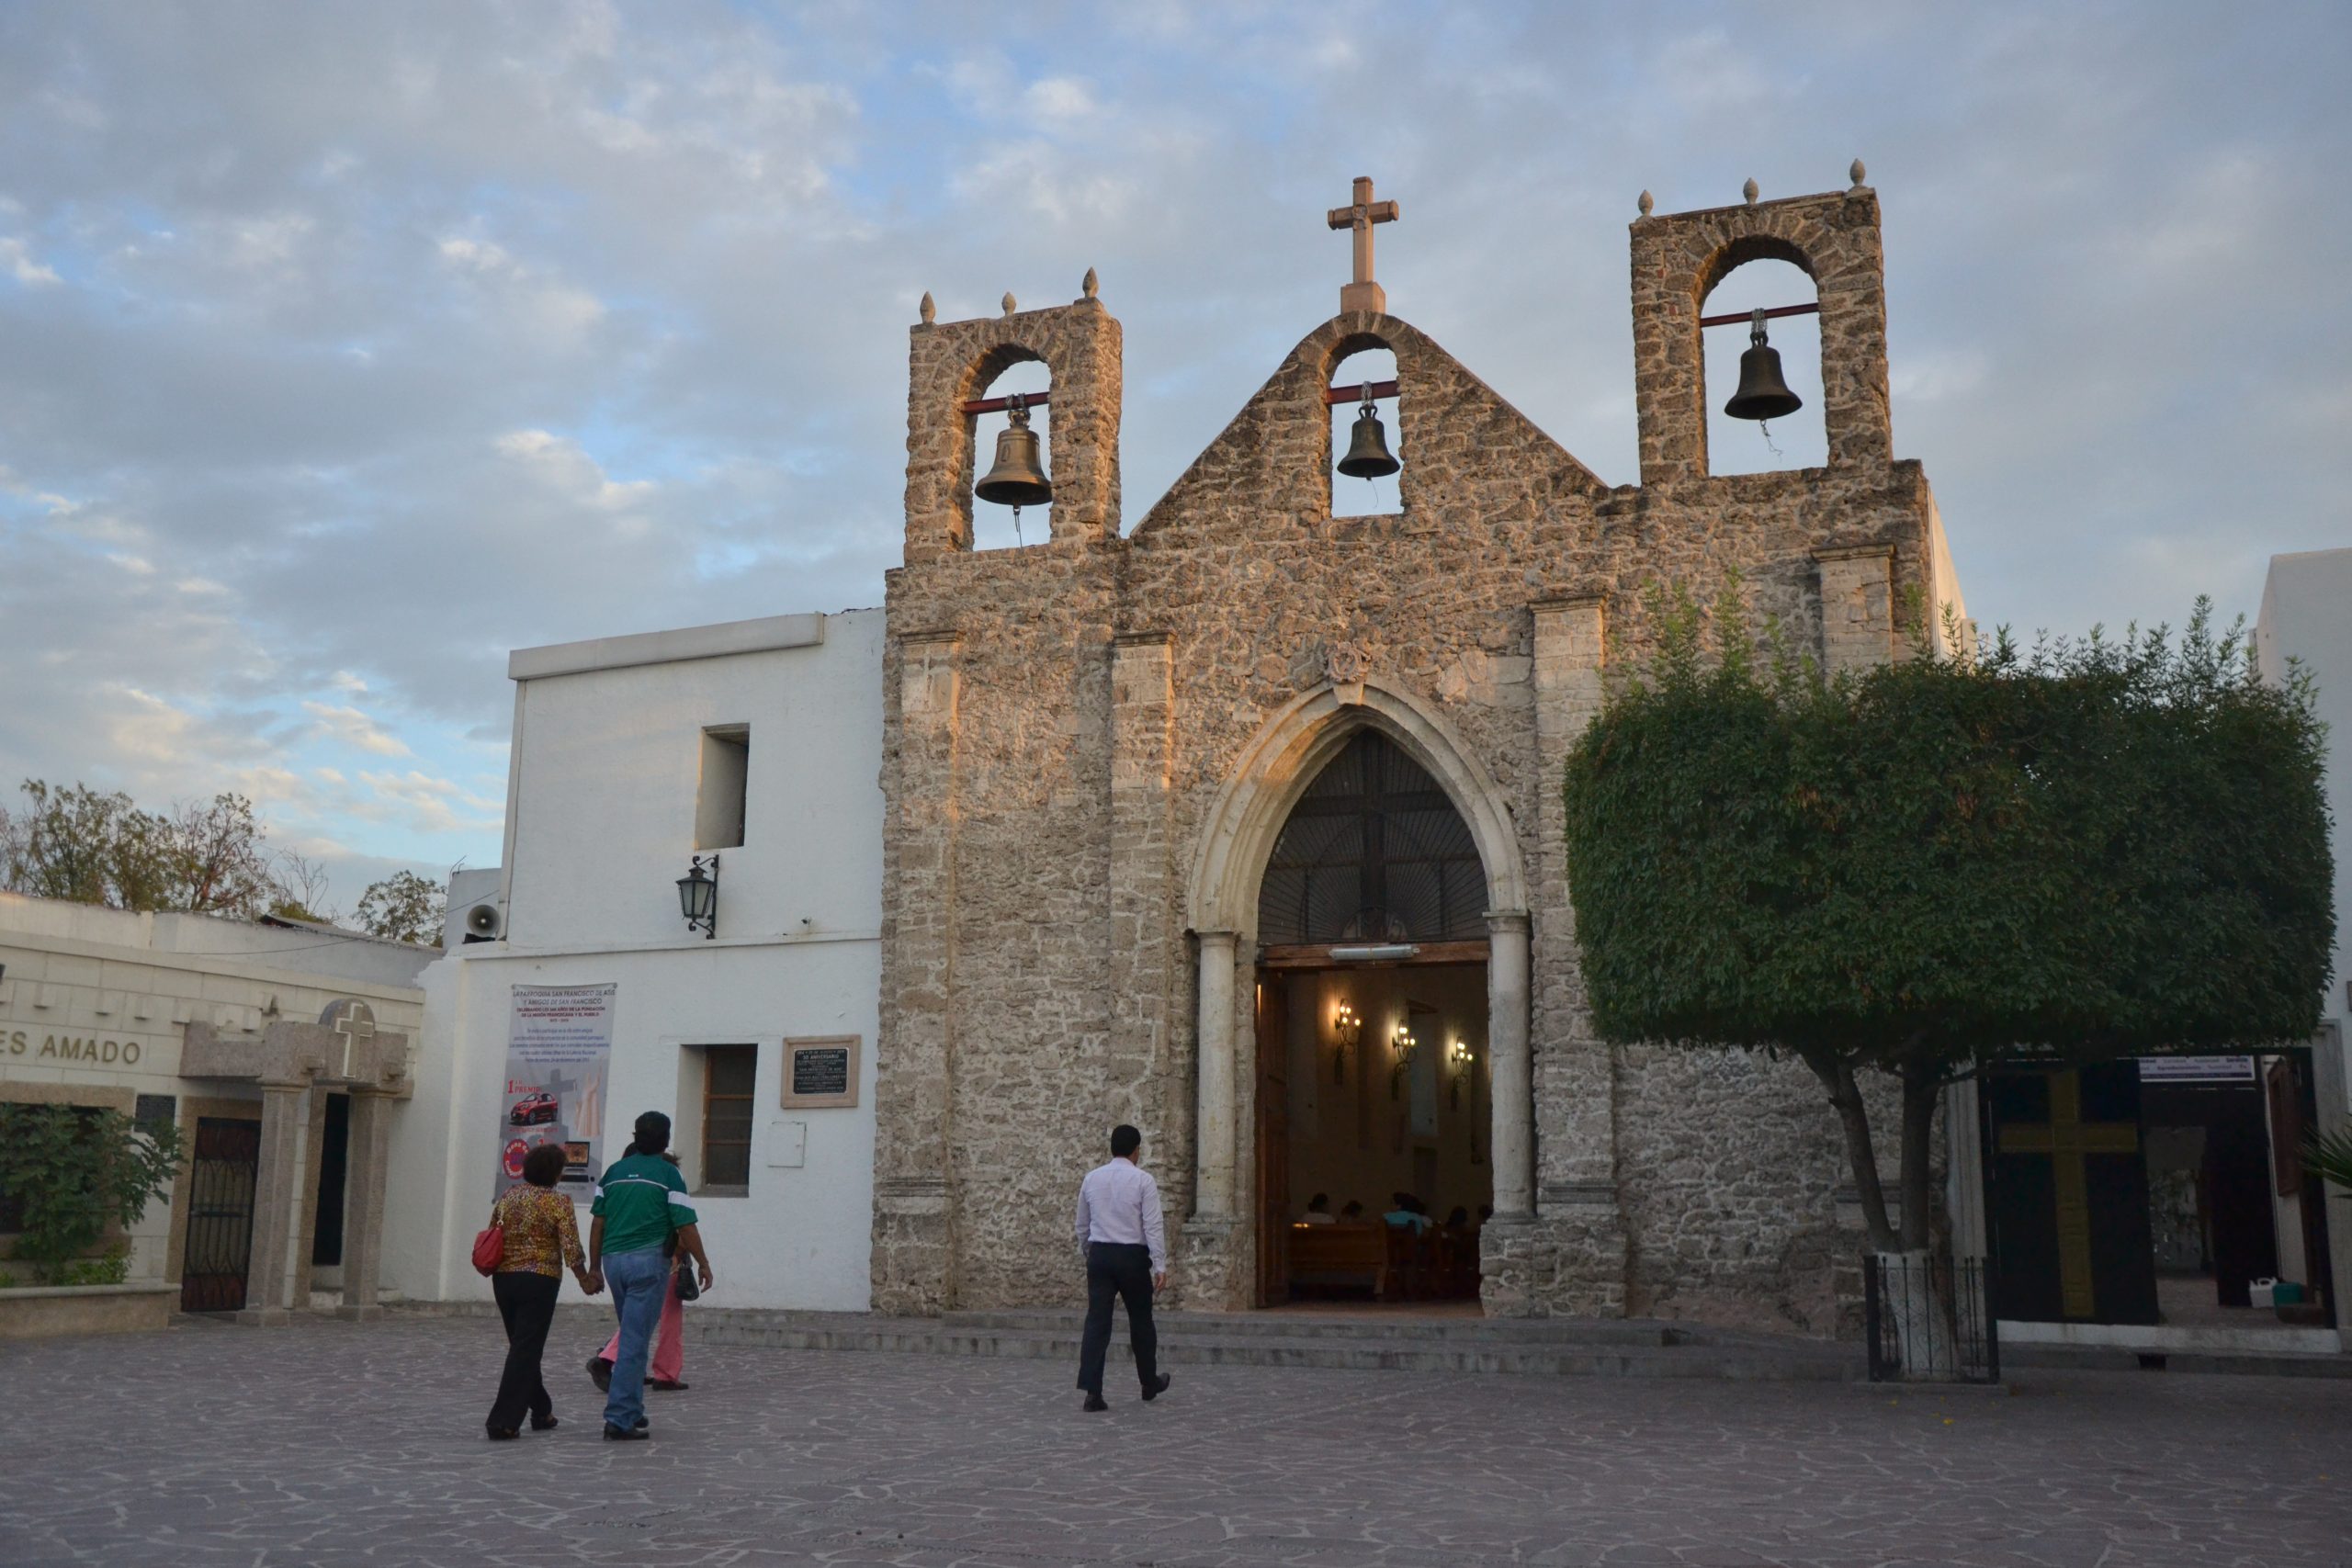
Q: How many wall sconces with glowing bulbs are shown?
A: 3